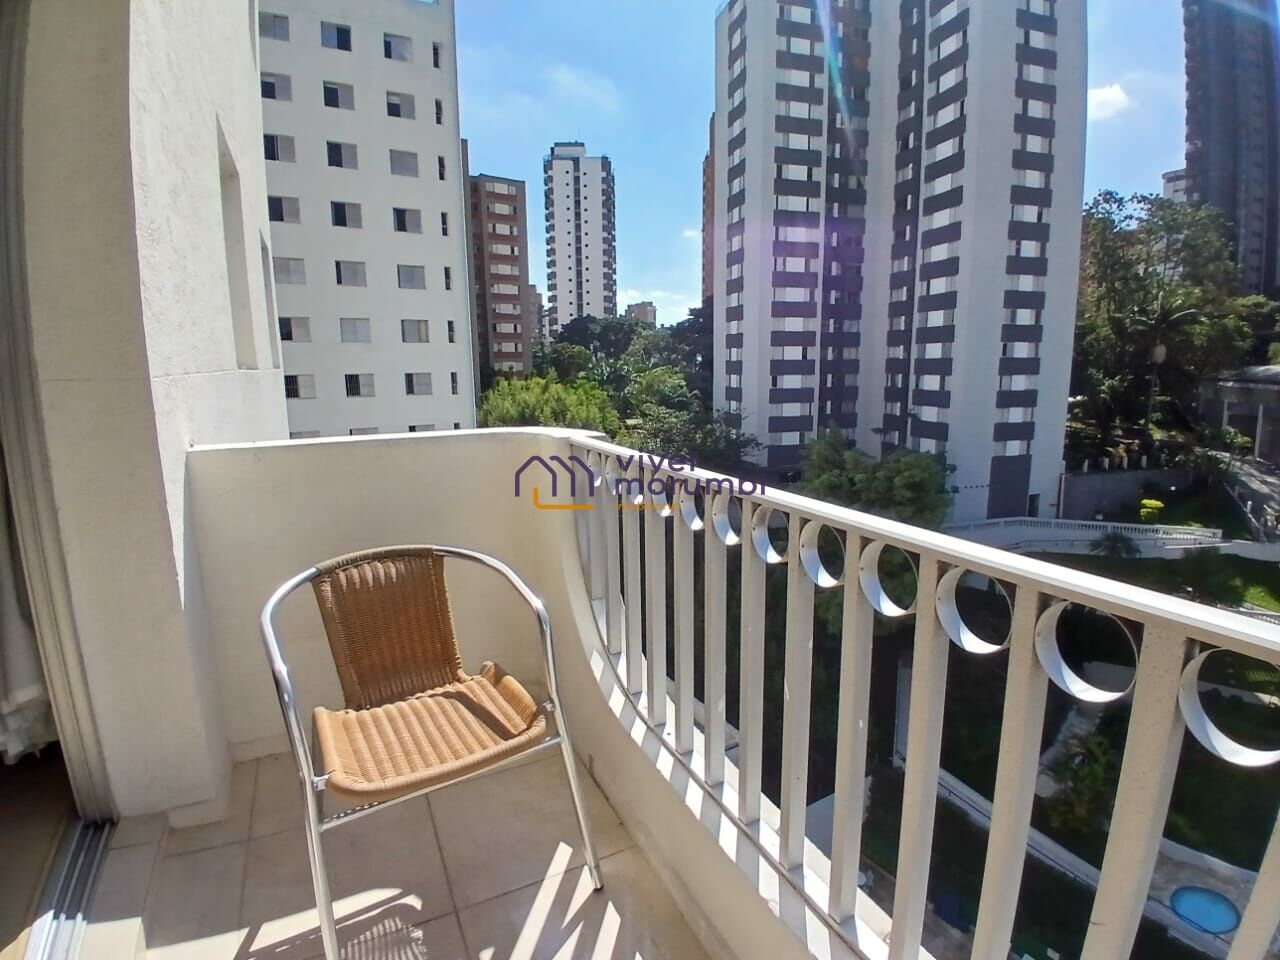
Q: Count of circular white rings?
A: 12